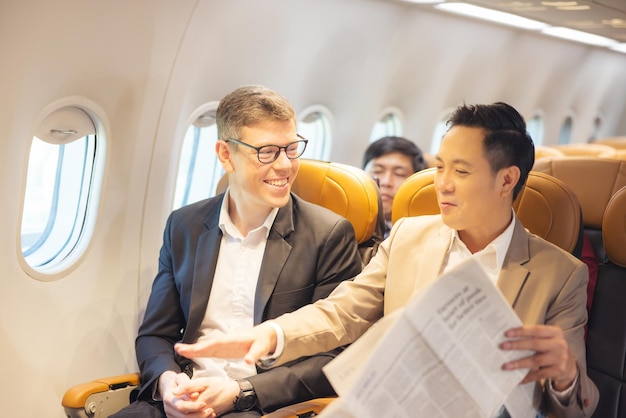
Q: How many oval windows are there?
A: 8